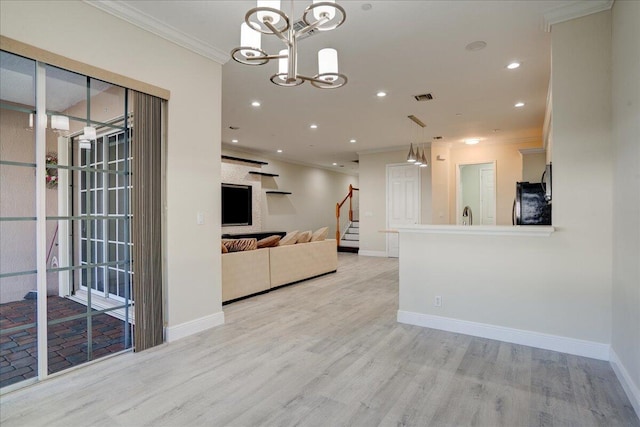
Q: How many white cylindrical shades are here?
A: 5